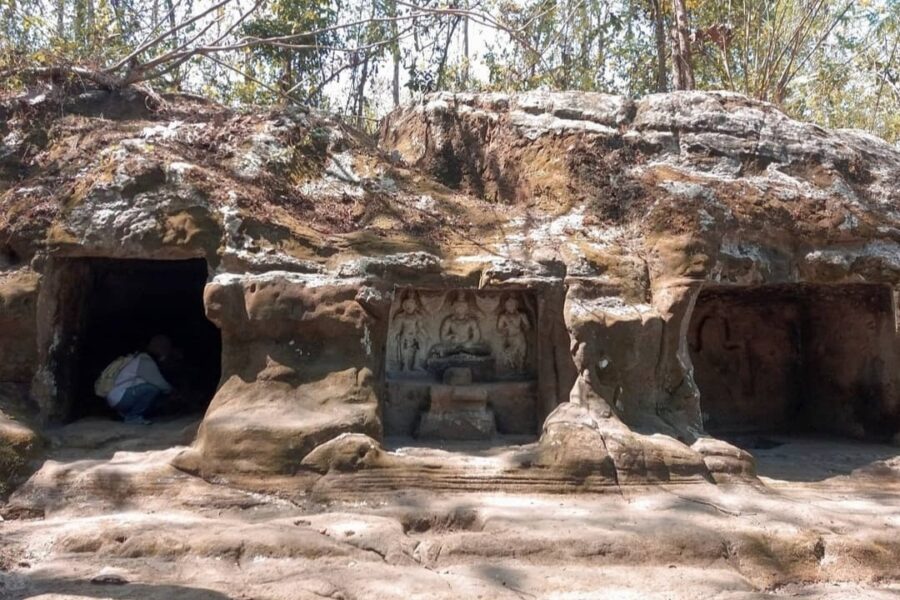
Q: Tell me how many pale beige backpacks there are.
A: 1